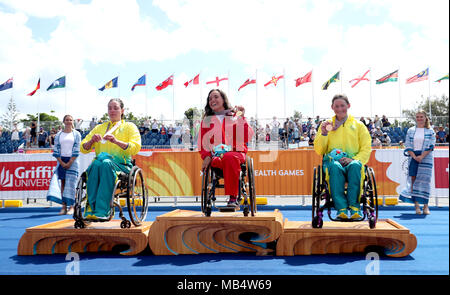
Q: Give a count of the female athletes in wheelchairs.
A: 3